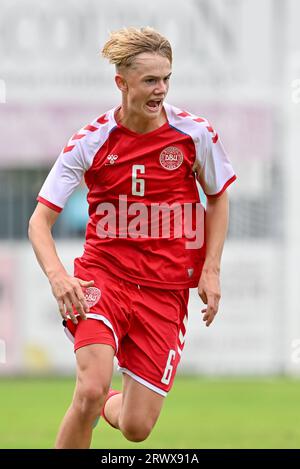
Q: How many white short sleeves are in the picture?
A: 2